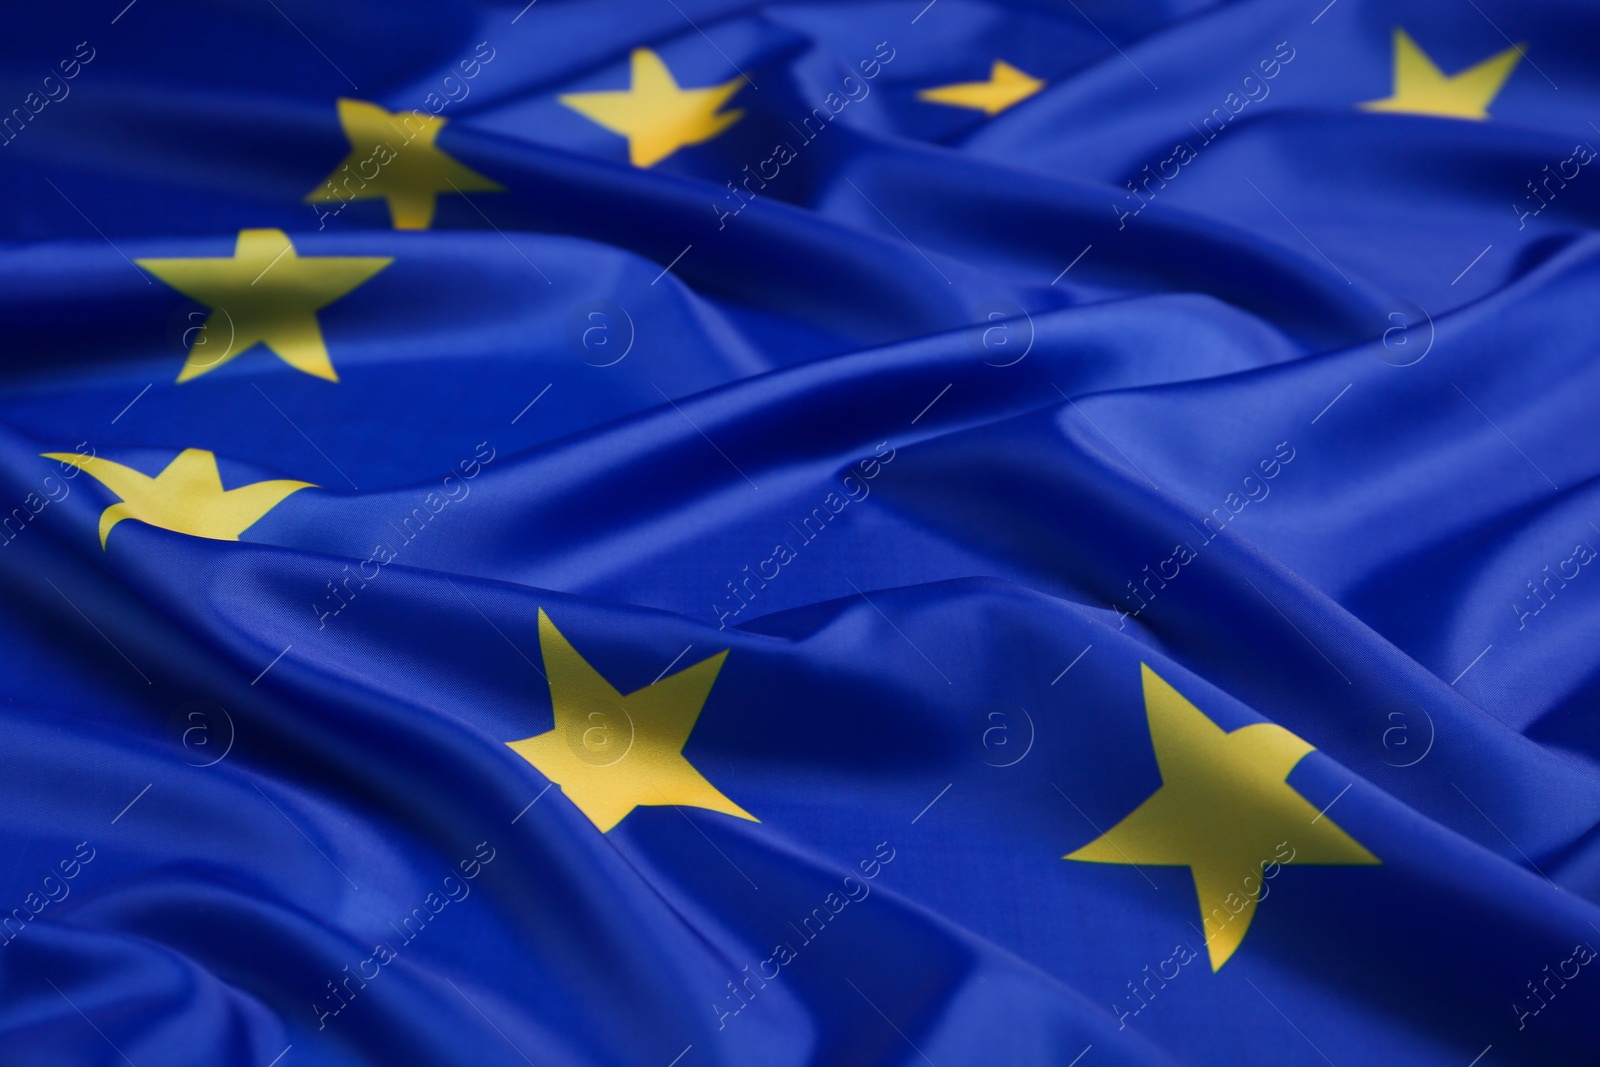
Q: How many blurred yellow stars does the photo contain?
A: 5